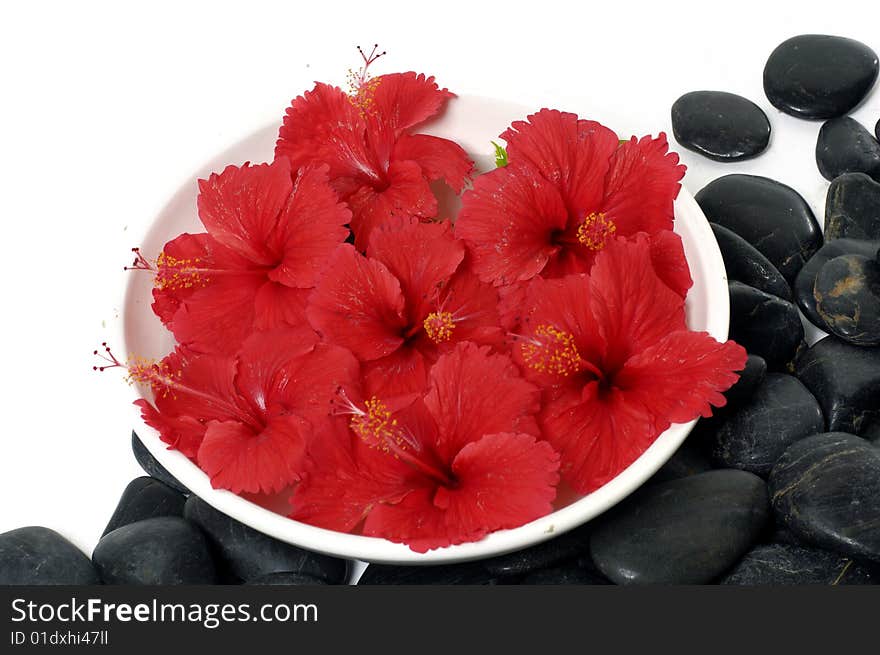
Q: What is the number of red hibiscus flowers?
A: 7